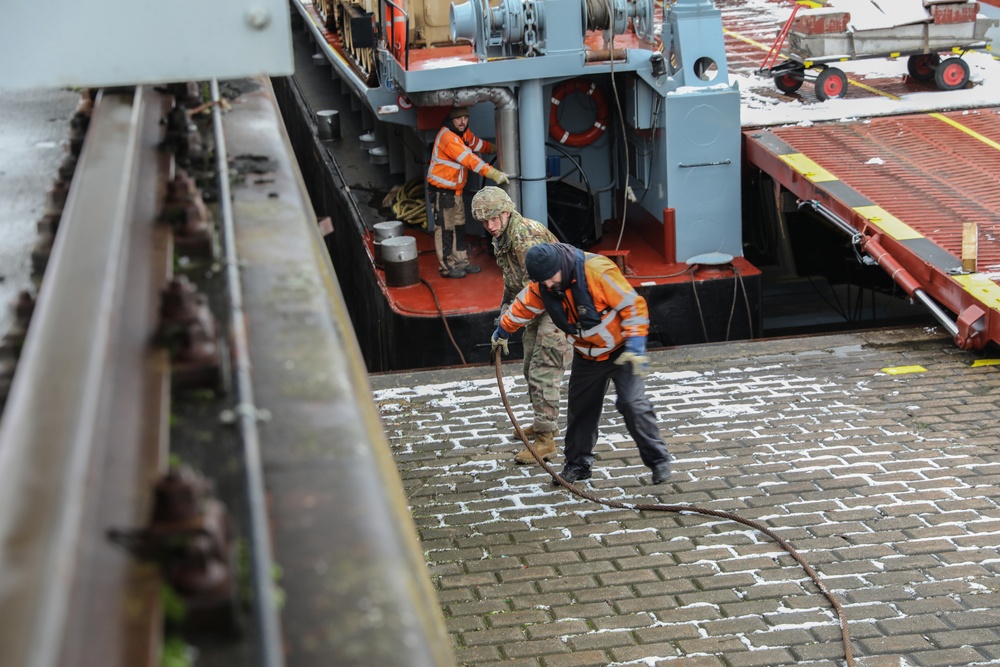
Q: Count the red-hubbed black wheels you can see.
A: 4